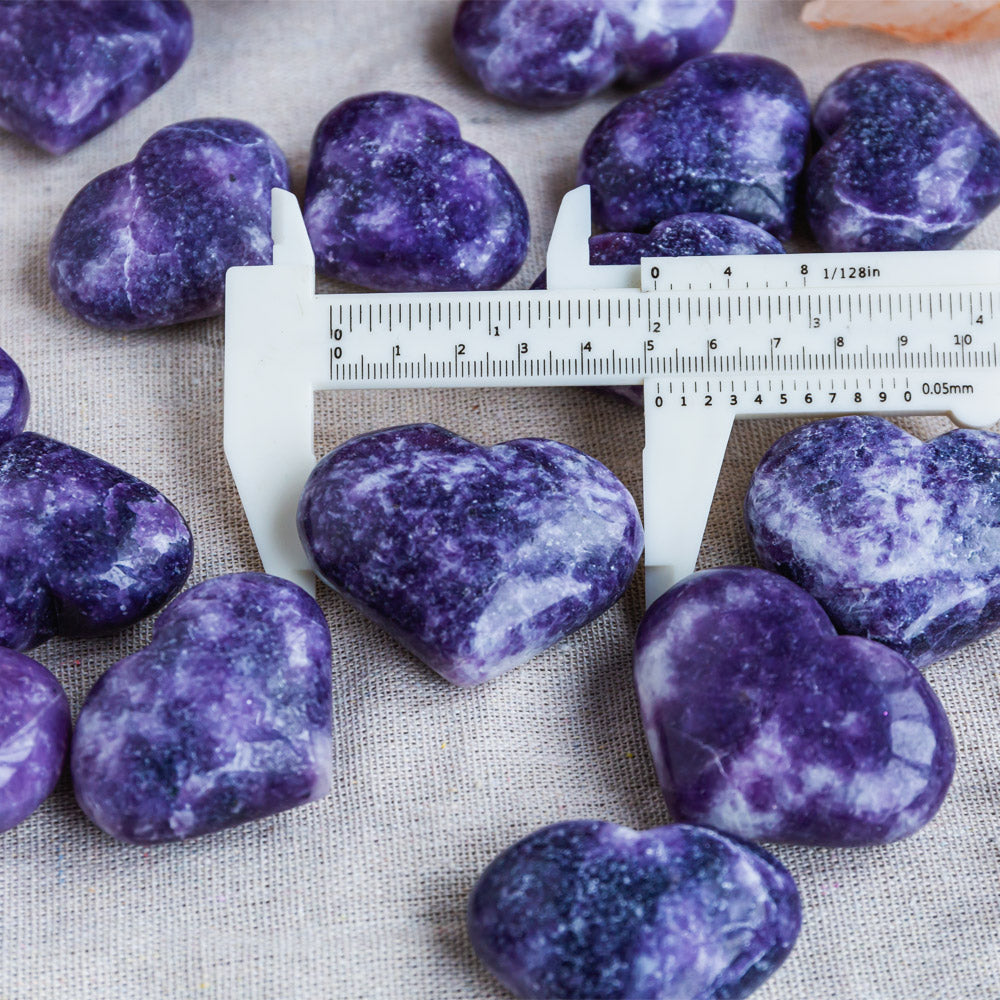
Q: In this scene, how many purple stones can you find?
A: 15